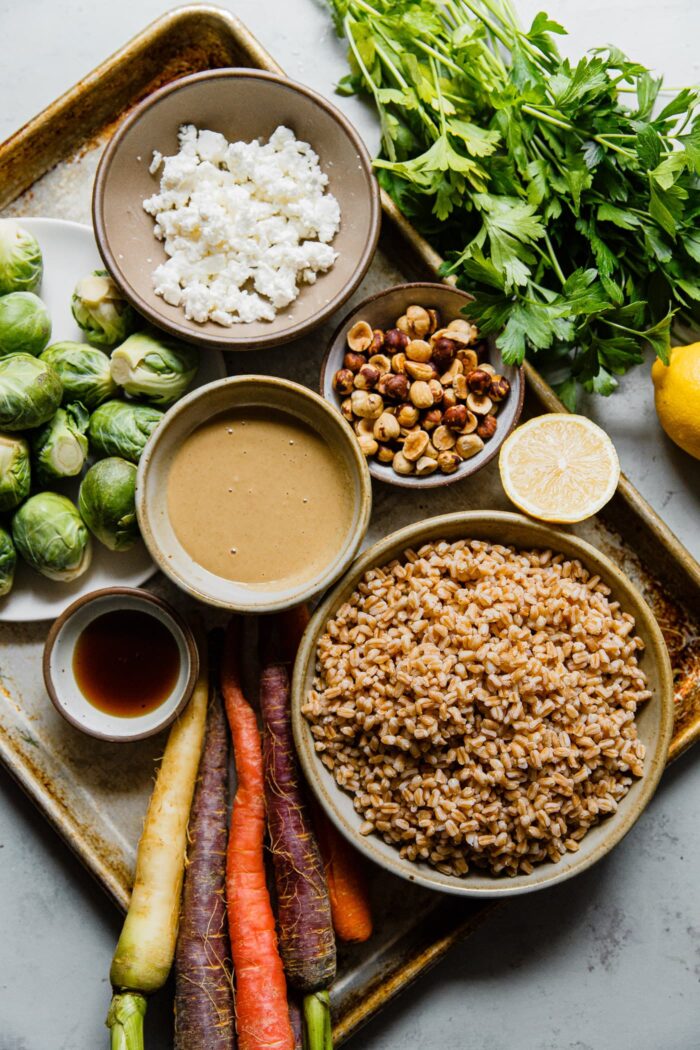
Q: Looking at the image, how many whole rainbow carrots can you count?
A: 5